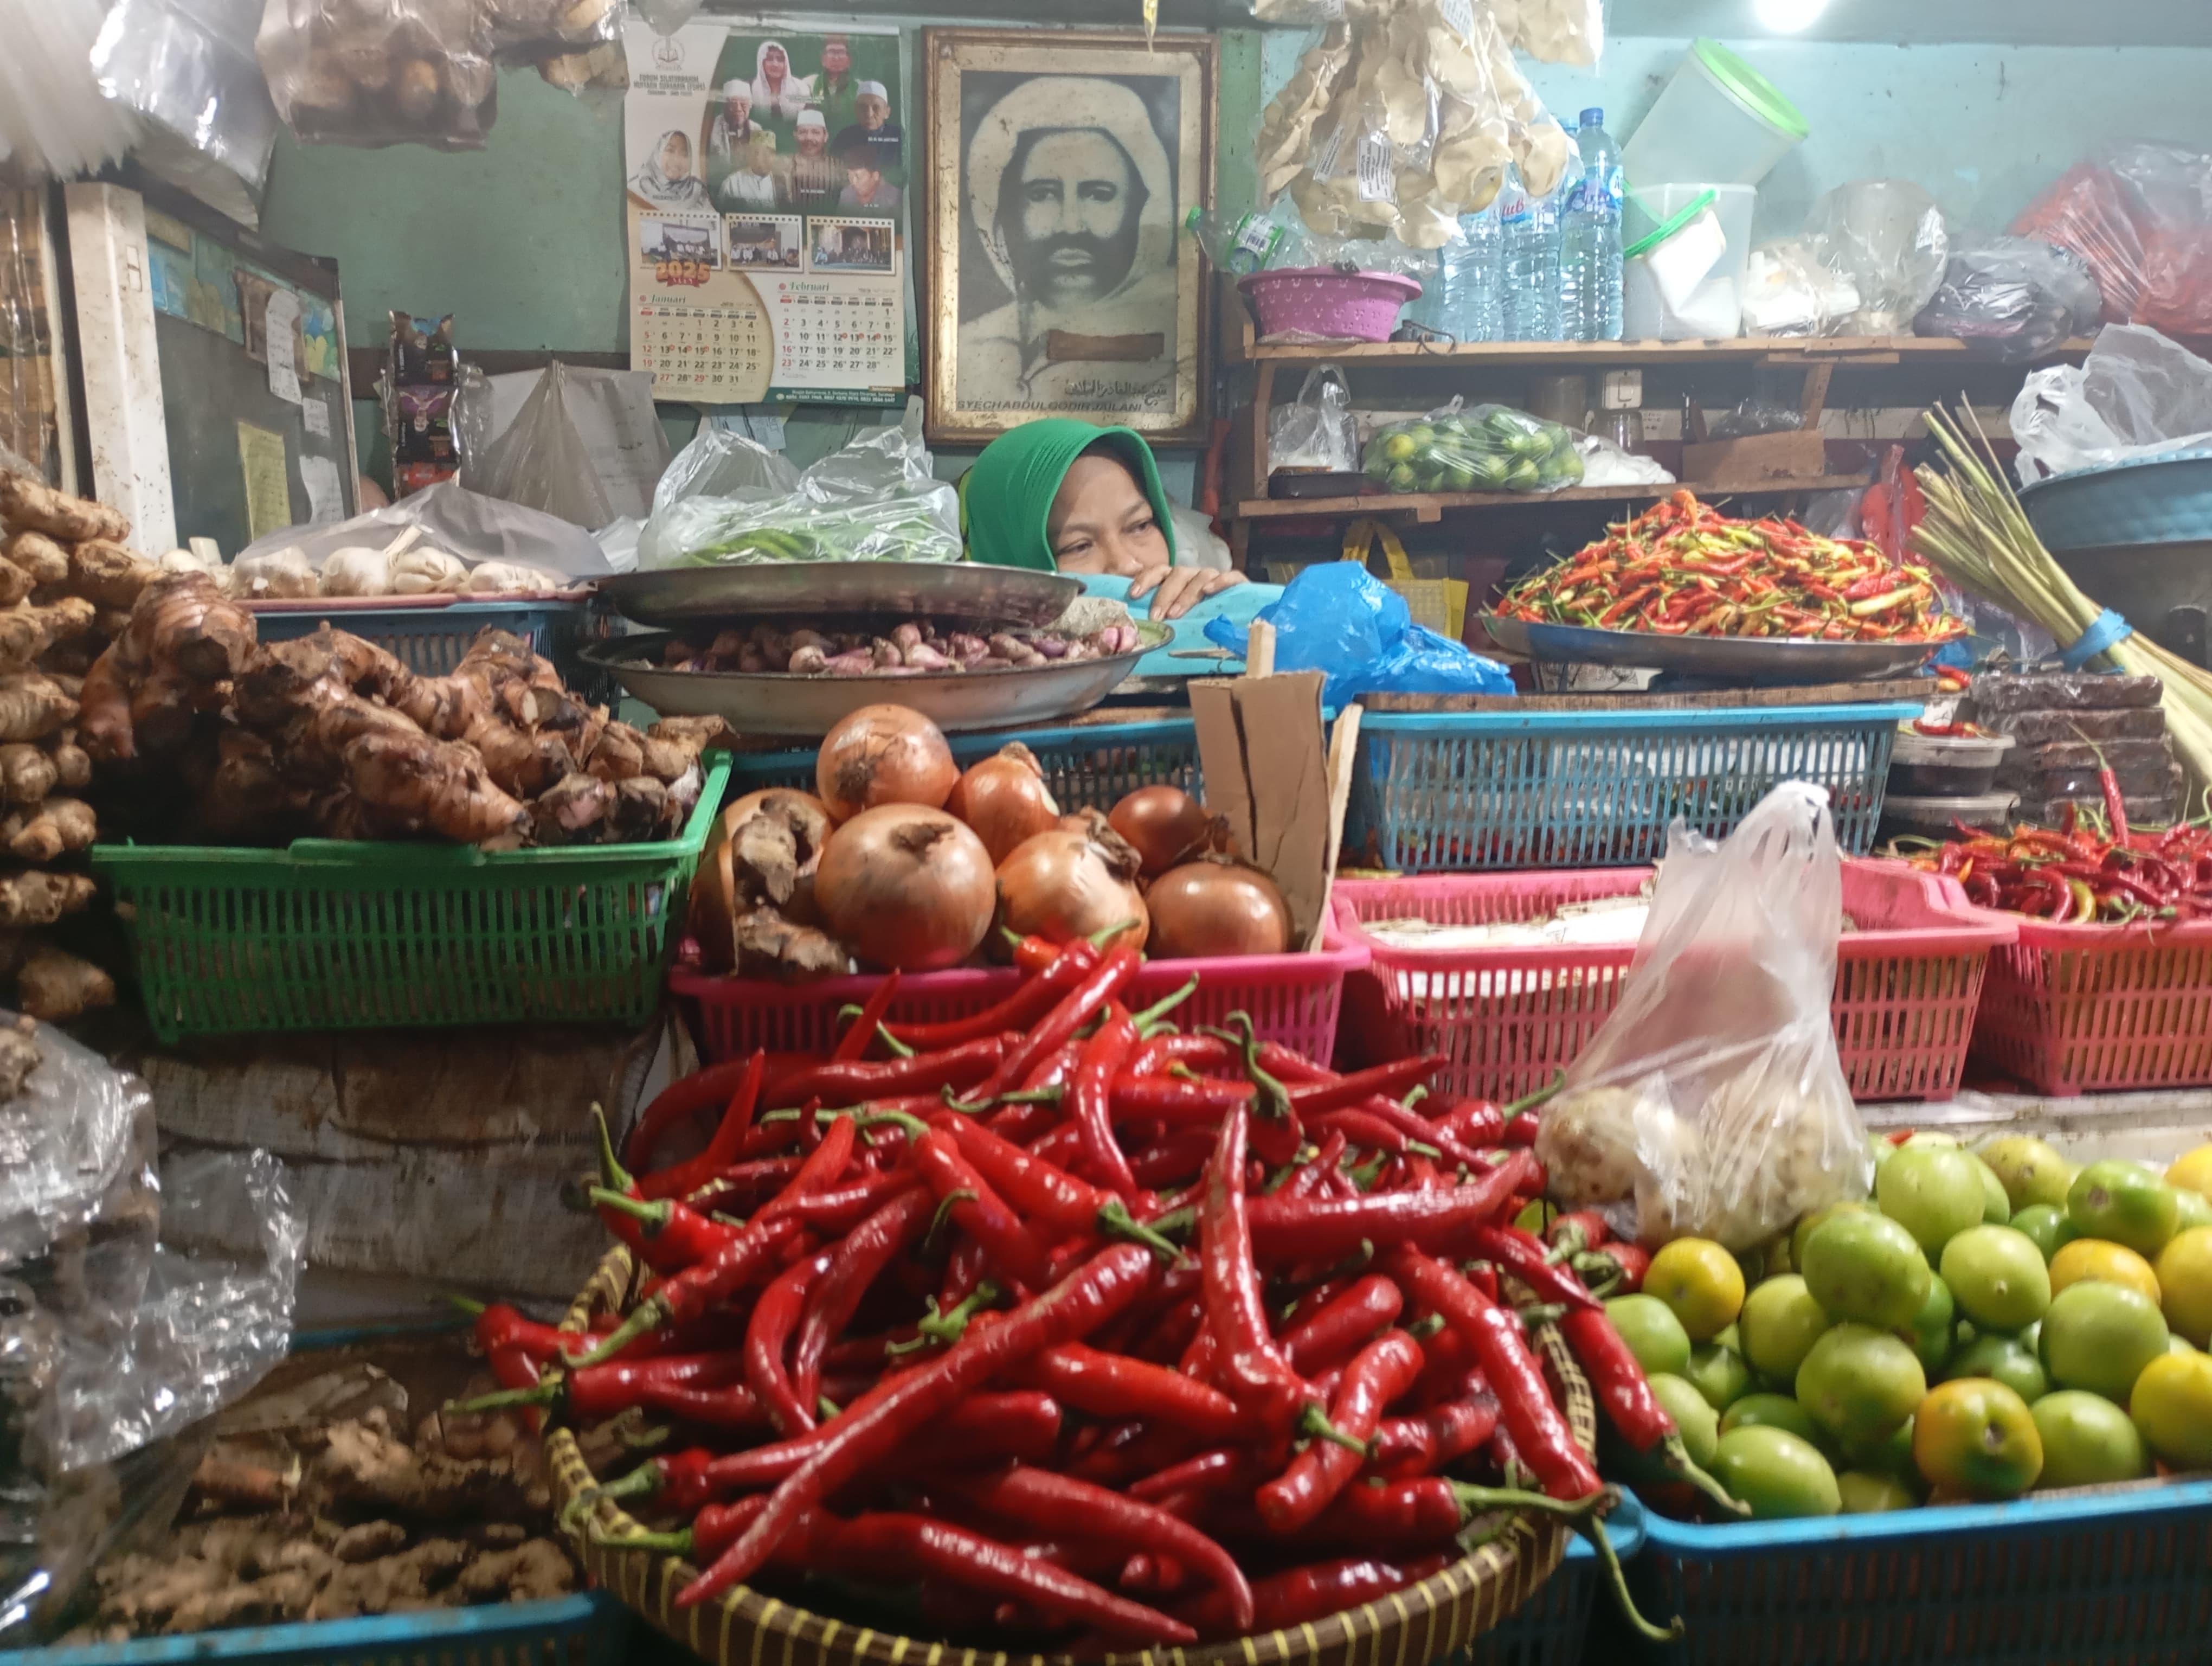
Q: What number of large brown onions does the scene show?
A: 7